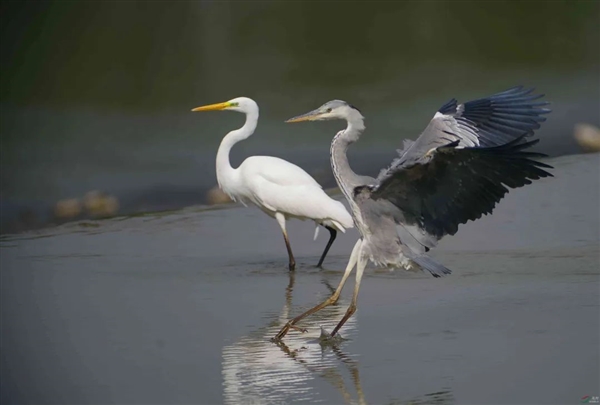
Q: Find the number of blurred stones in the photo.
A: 4